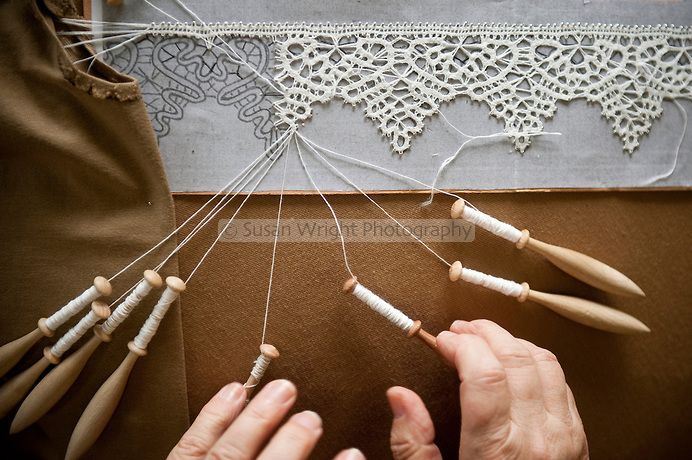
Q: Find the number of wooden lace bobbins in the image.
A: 8